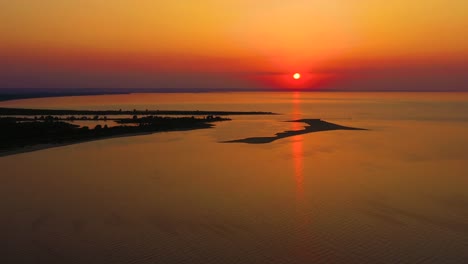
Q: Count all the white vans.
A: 0